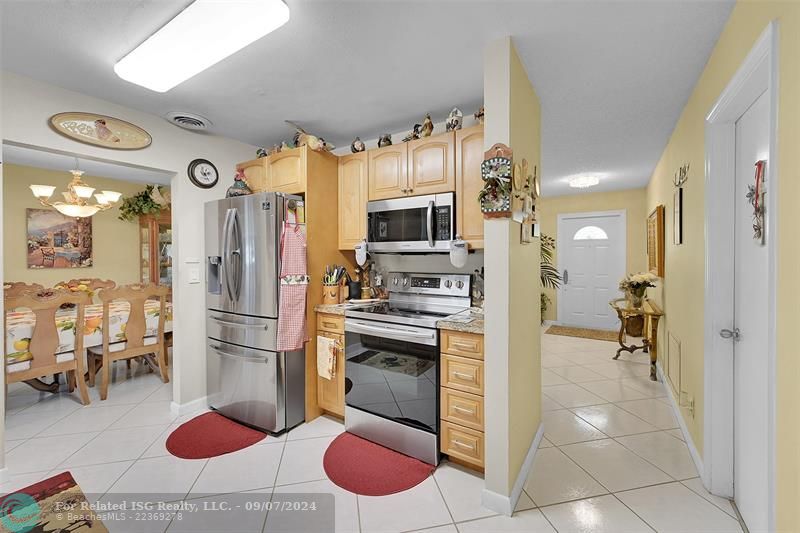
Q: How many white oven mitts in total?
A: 2